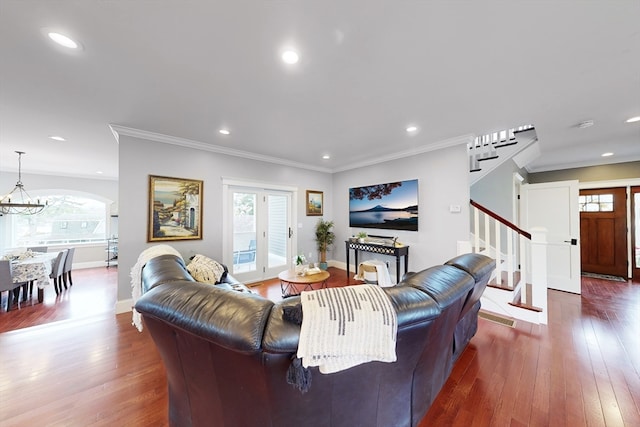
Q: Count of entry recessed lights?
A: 2